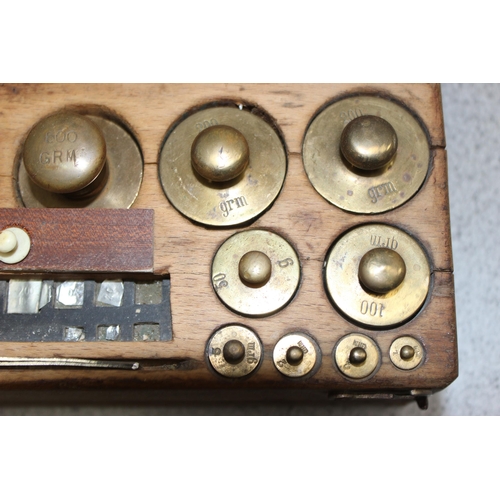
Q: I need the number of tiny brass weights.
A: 4